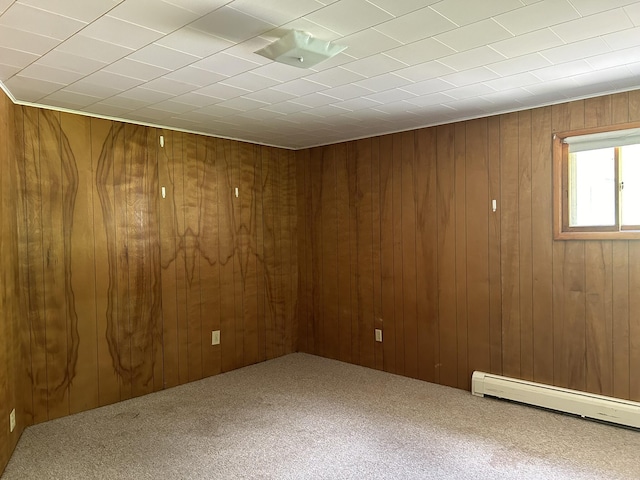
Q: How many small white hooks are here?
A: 4